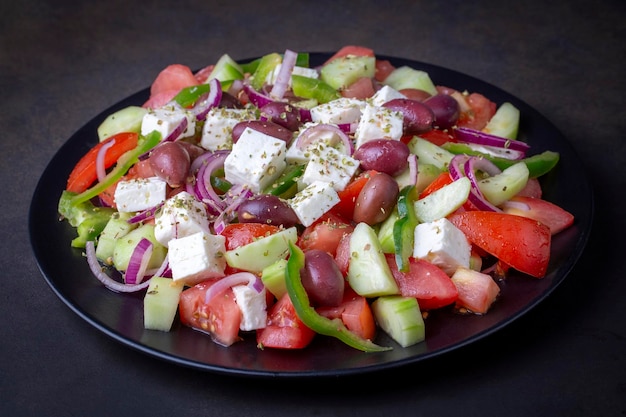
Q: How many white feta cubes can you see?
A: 15